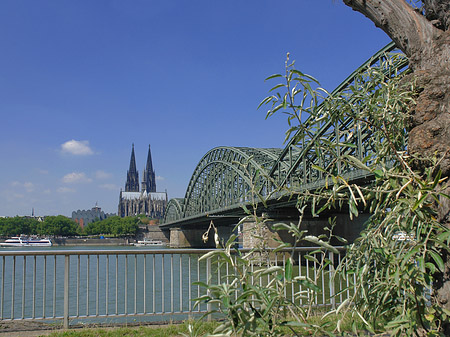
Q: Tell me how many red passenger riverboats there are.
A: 0